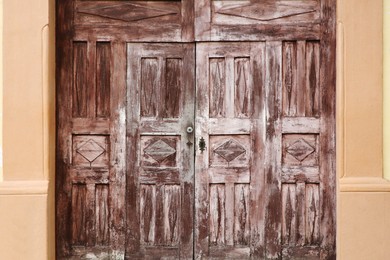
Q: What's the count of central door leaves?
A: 2